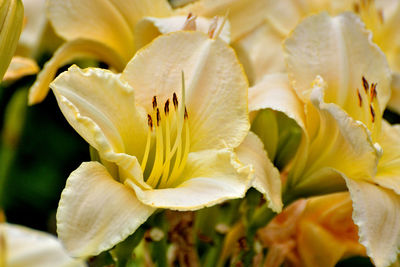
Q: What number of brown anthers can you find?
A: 11